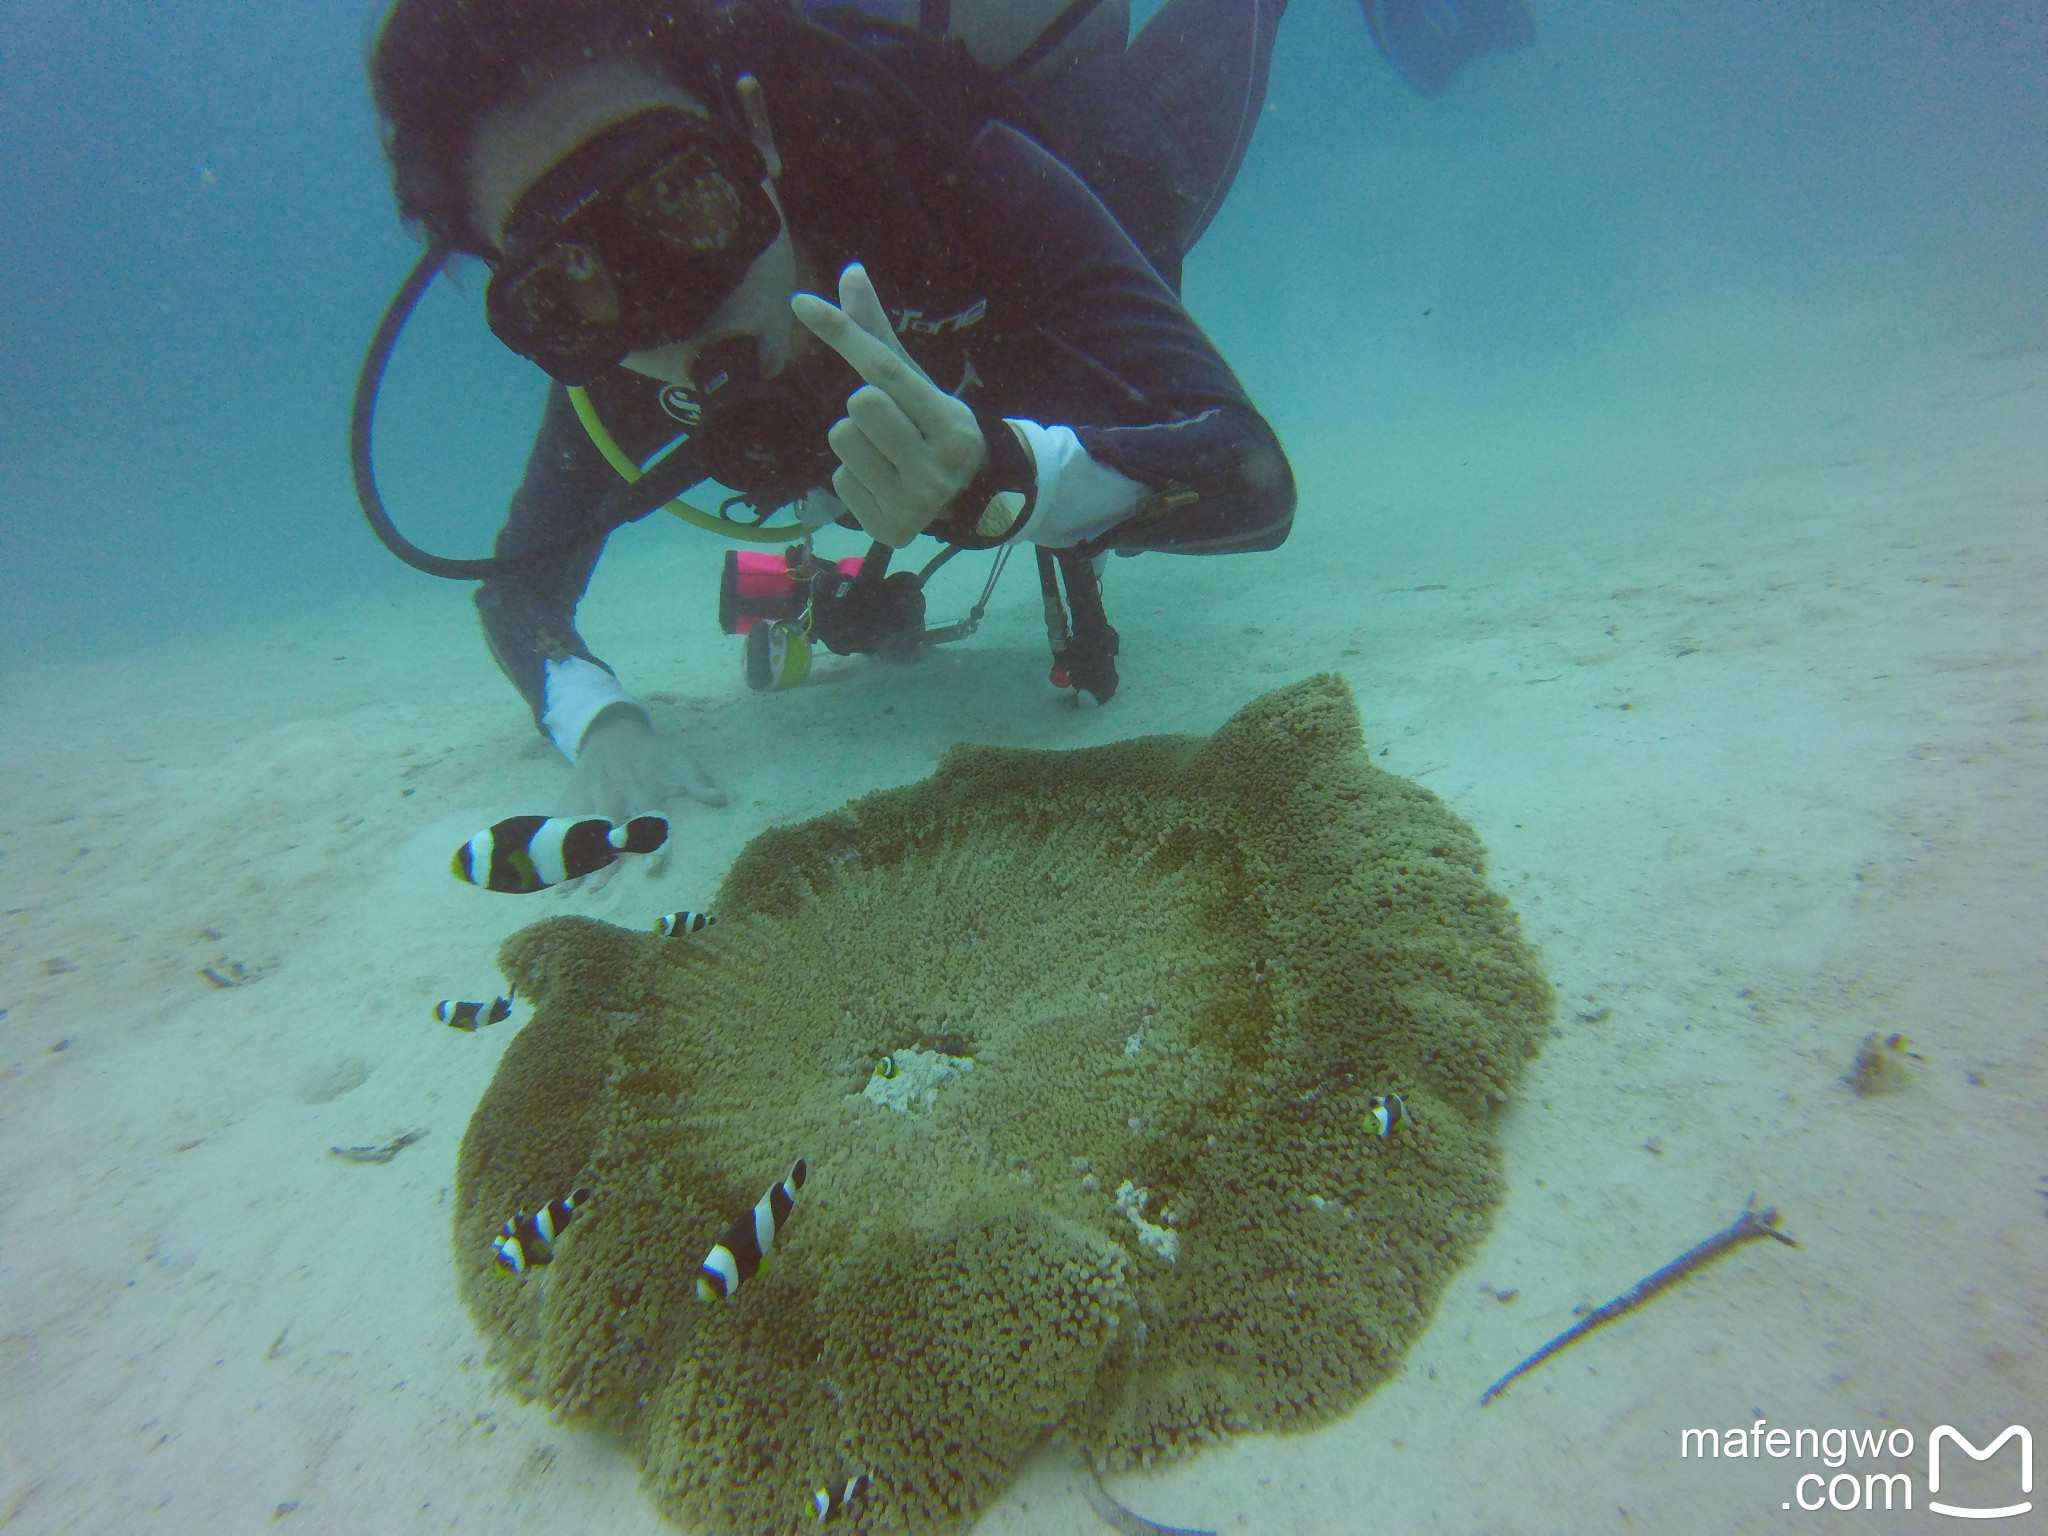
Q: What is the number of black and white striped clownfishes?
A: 9